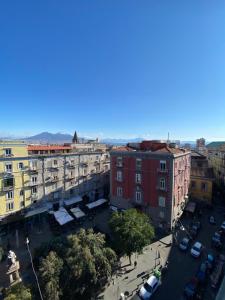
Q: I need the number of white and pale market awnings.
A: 5